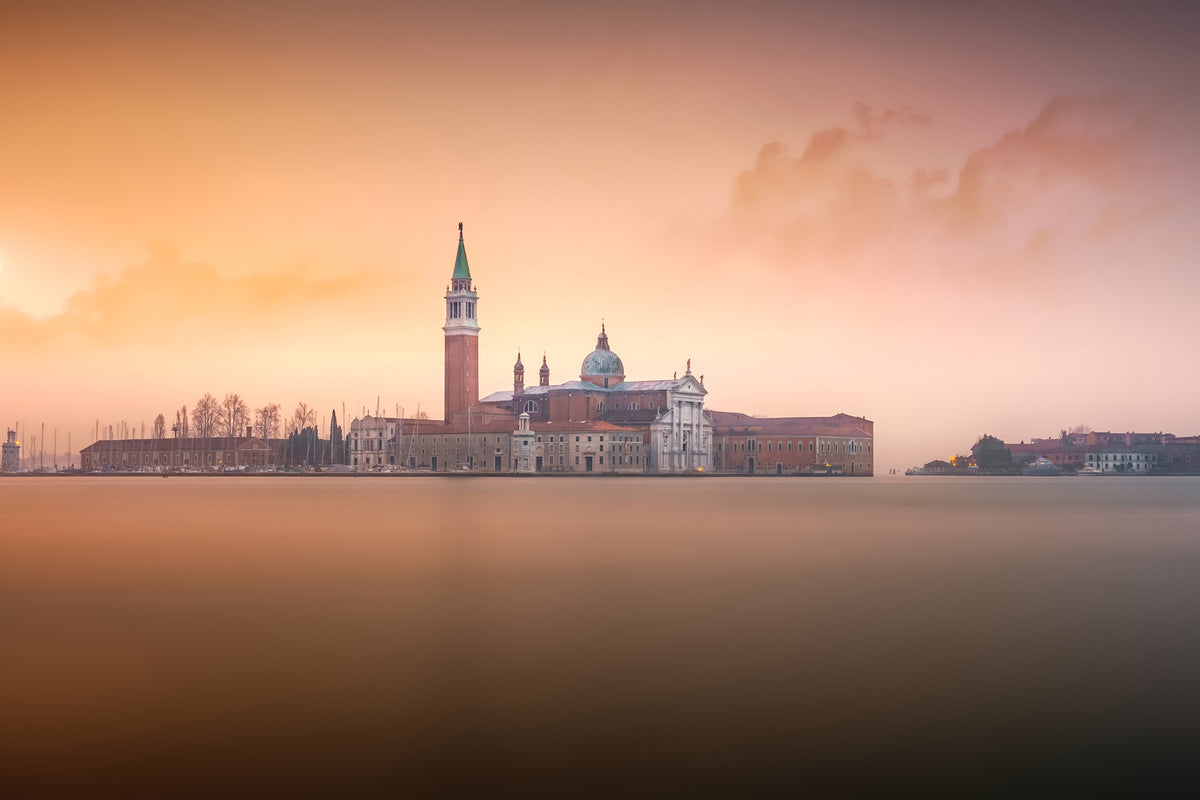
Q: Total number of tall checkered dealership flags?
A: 0